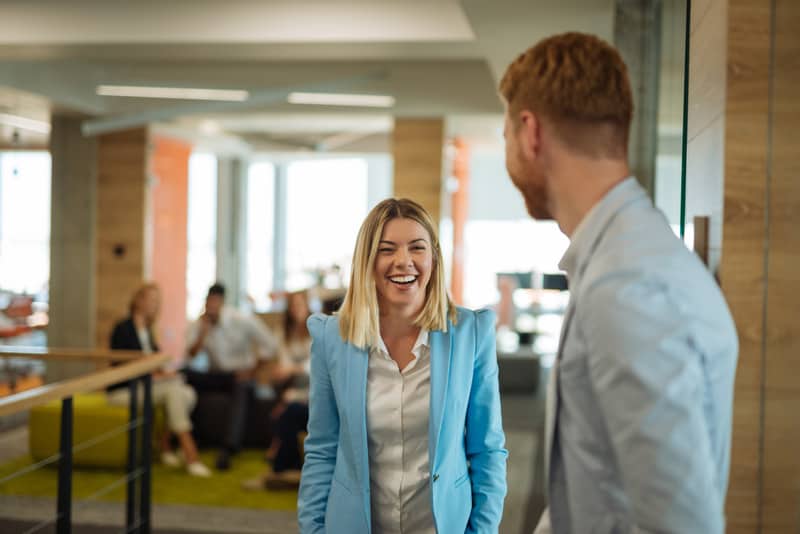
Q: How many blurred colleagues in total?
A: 3